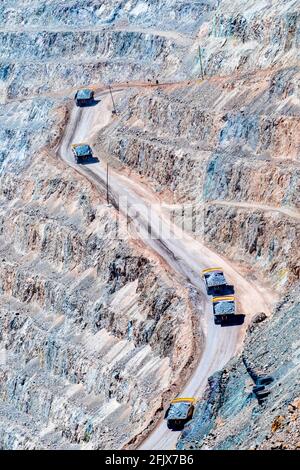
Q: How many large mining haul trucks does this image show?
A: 5